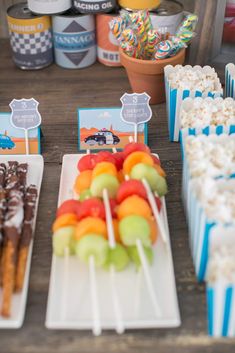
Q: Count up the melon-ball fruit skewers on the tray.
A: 10